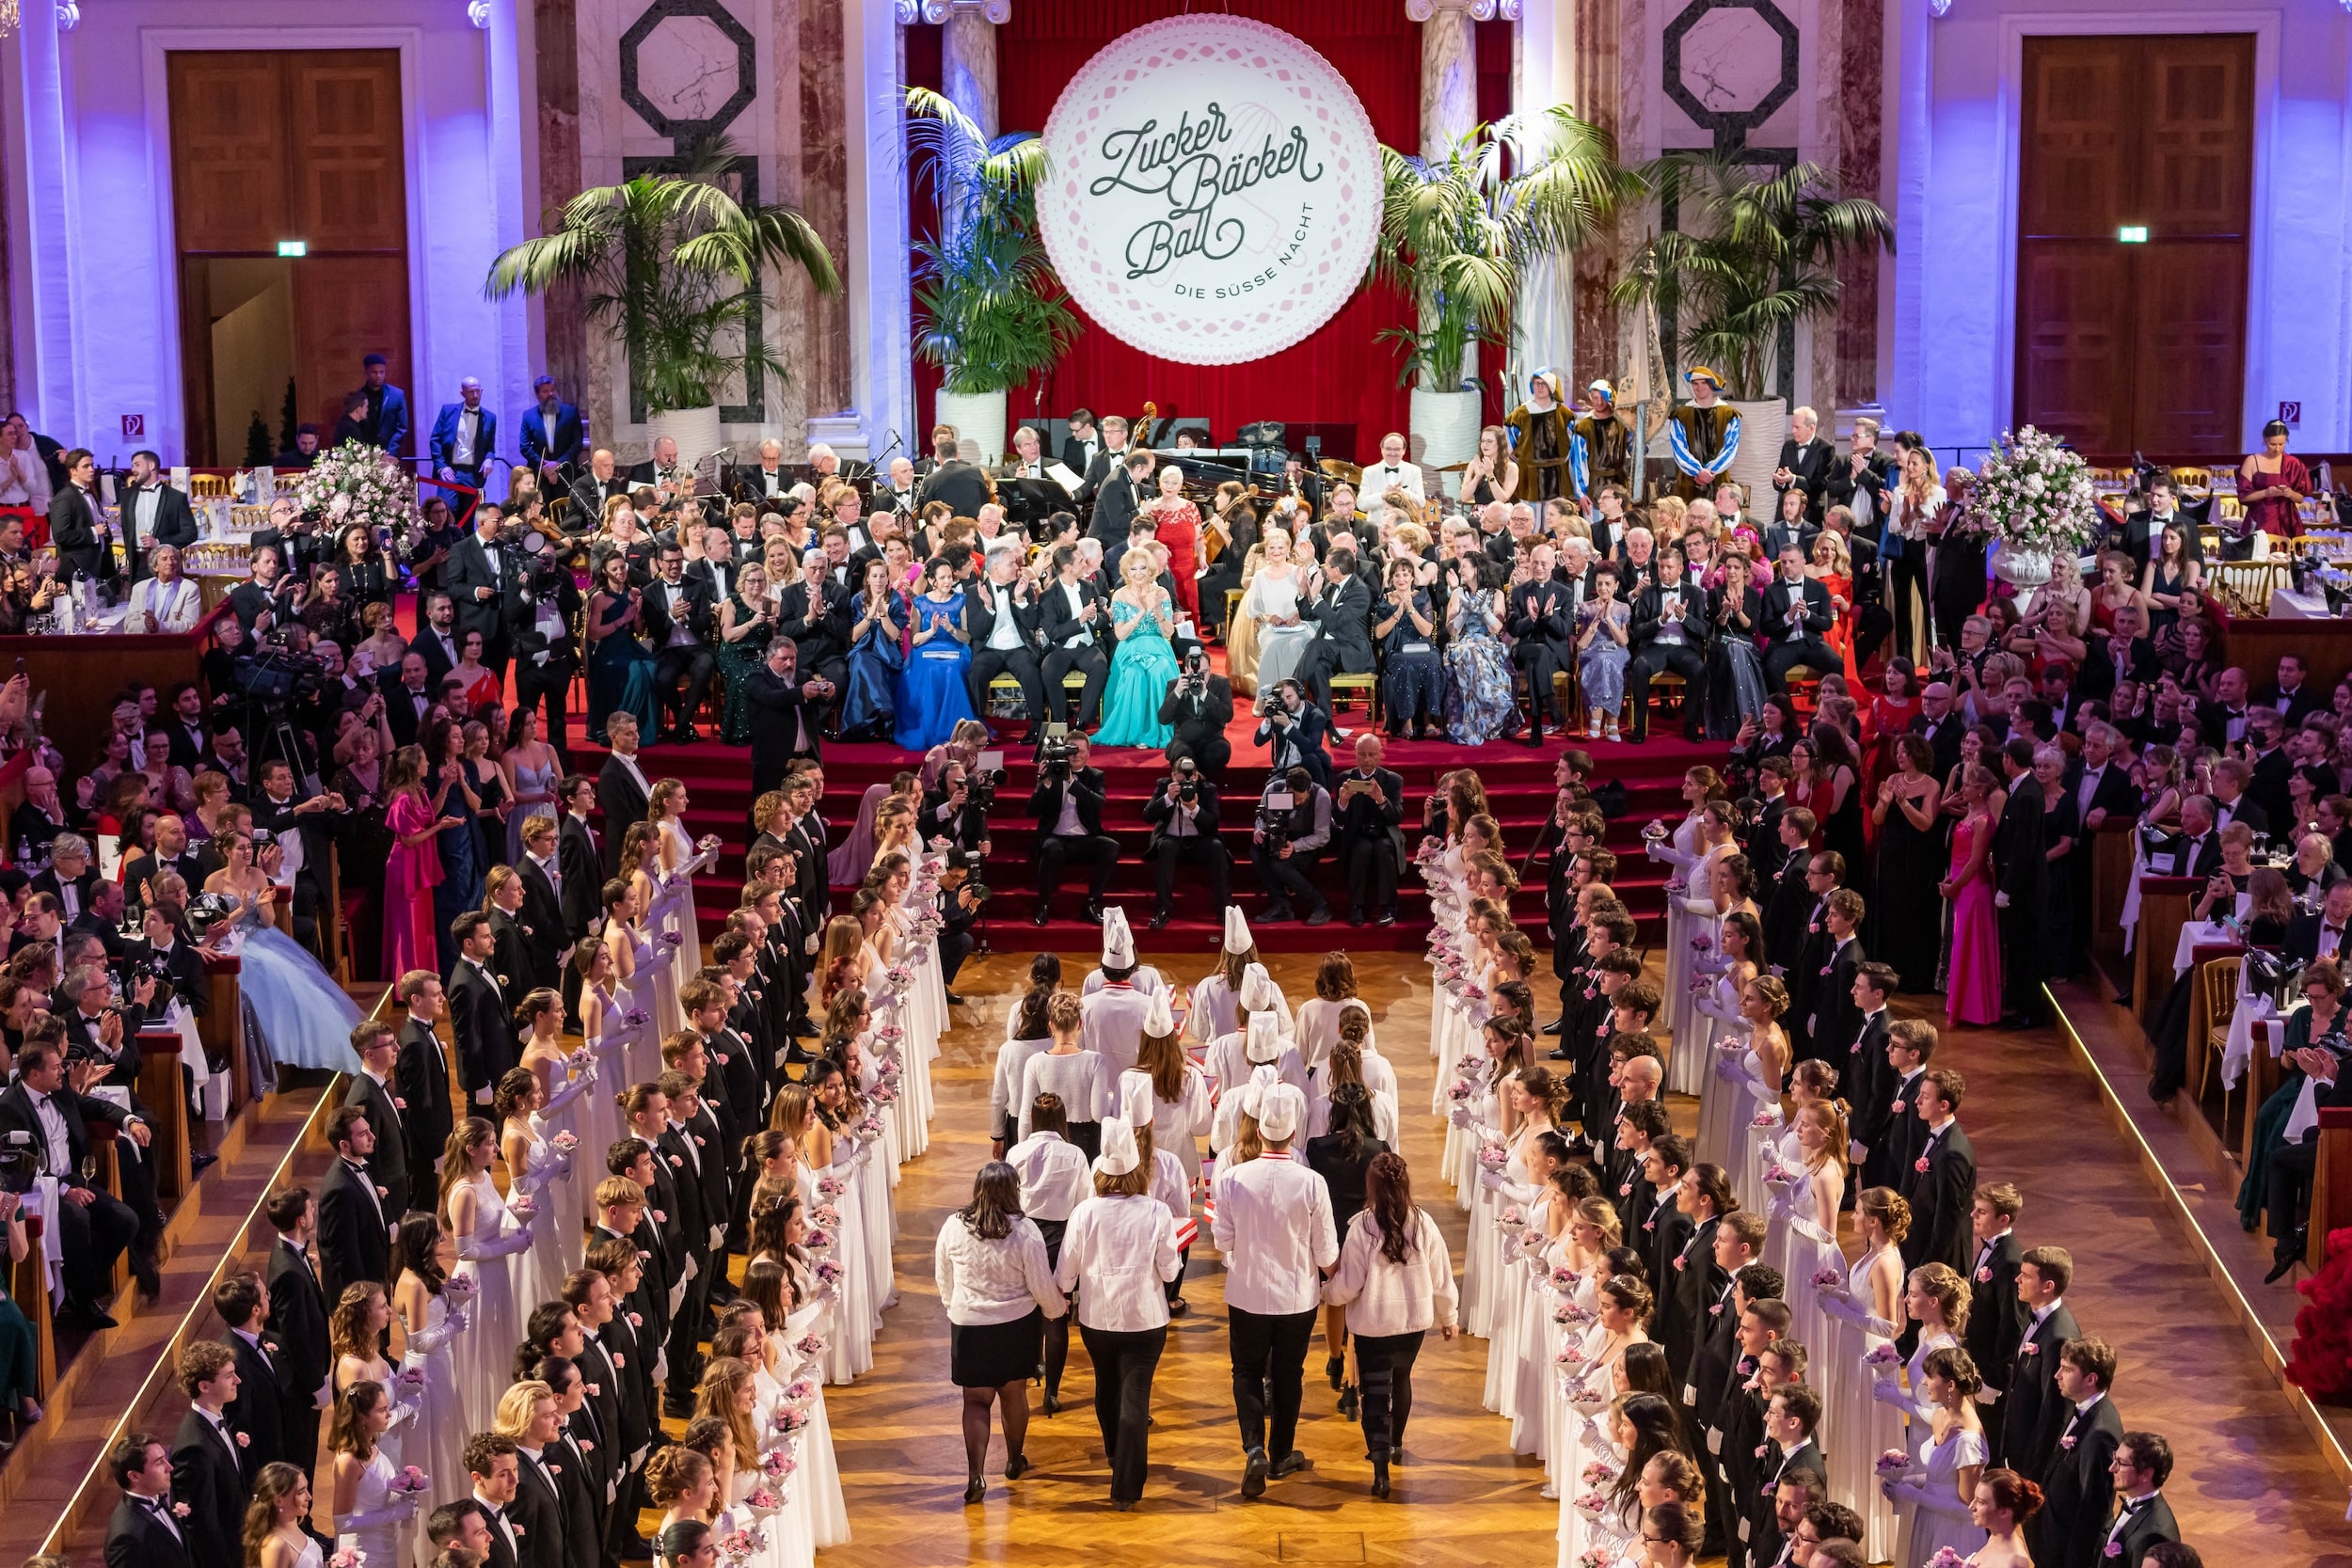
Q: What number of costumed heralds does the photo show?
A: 3